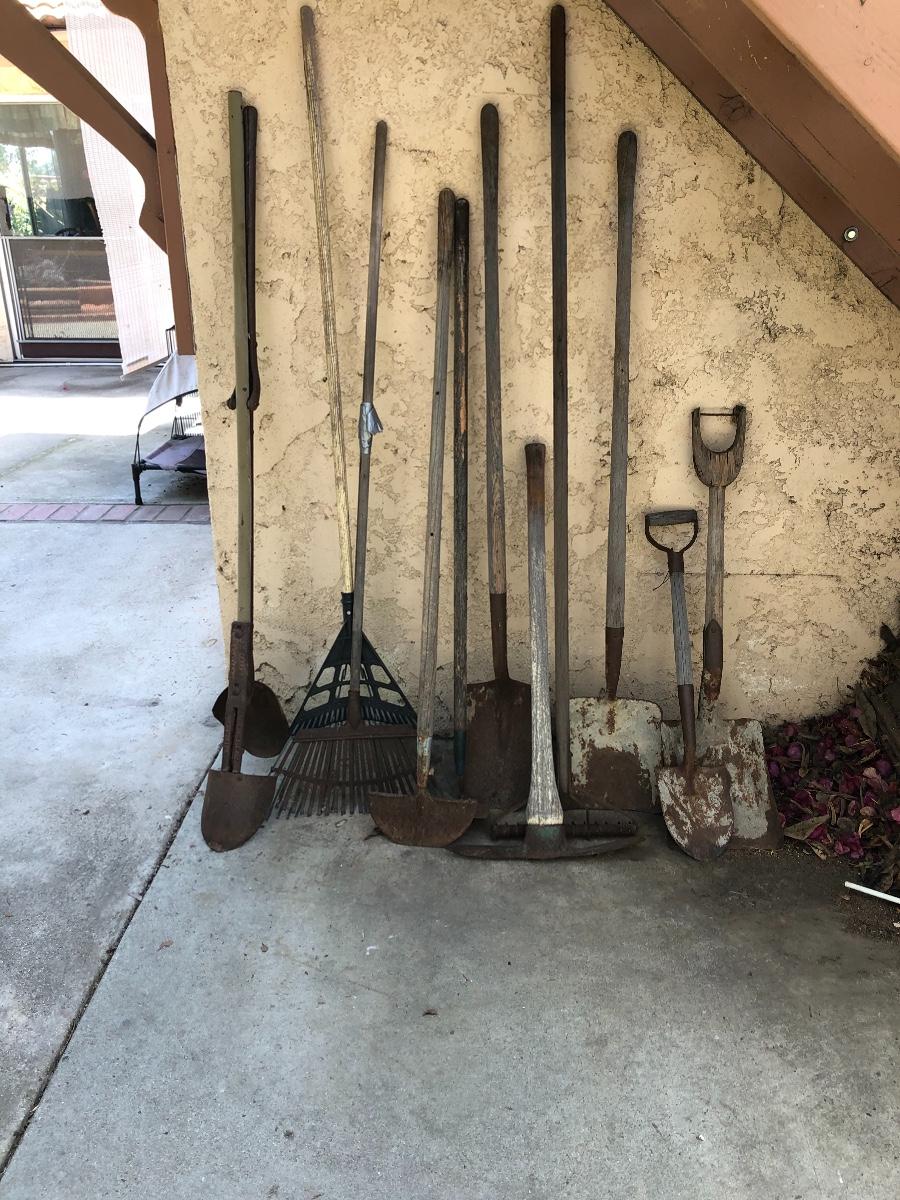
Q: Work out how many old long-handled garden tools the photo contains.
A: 11